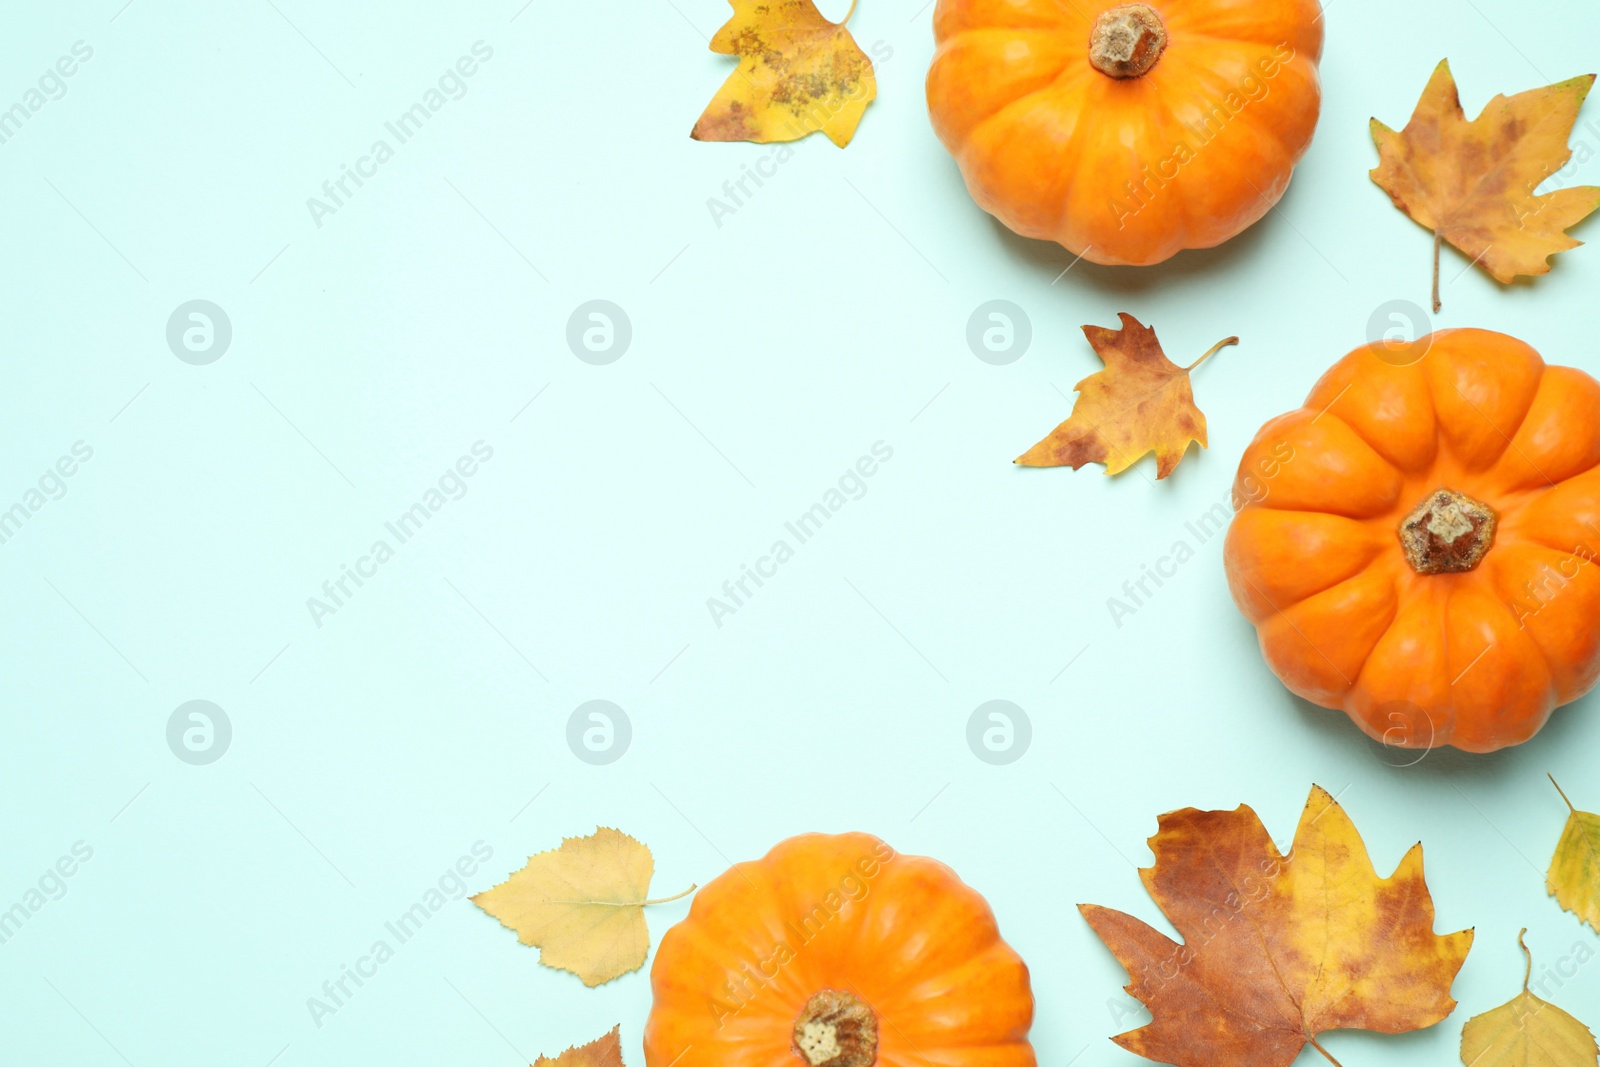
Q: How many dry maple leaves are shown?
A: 4